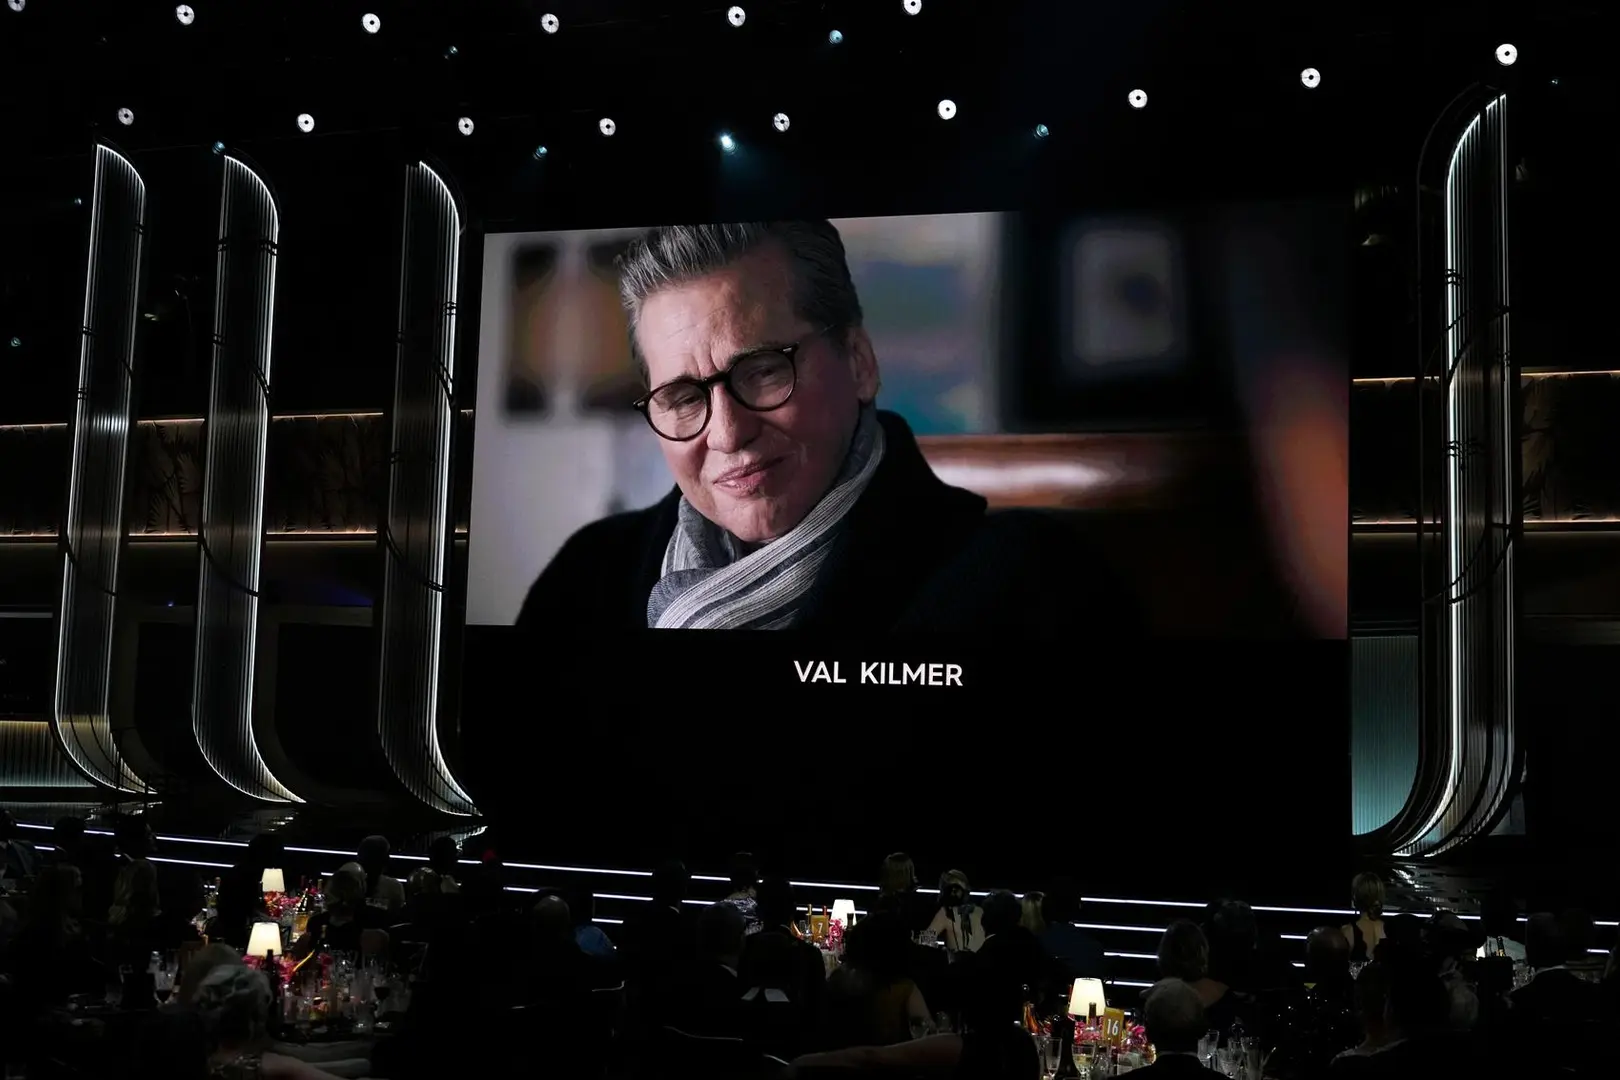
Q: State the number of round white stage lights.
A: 15